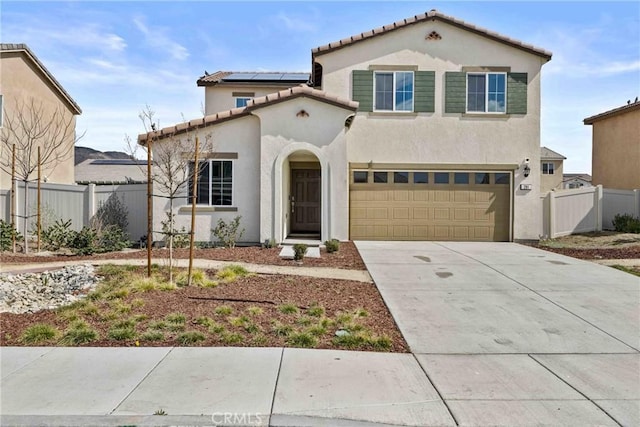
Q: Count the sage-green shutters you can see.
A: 4